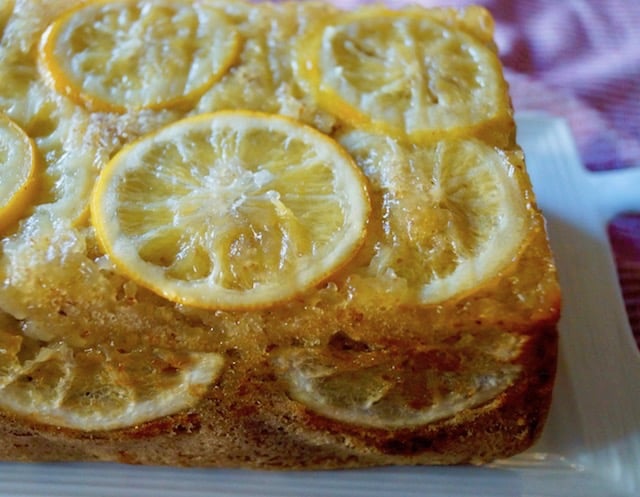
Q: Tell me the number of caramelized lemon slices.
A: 7